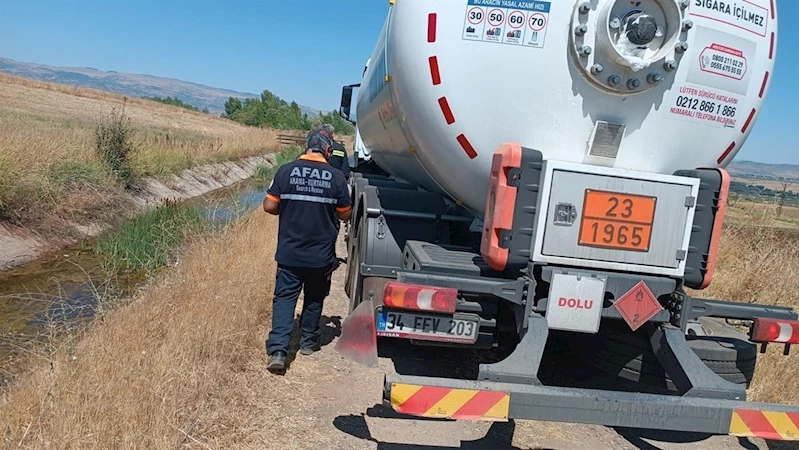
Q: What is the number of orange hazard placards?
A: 1